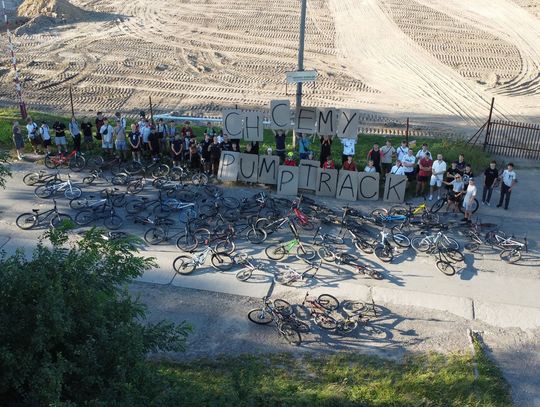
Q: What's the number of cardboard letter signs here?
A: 15